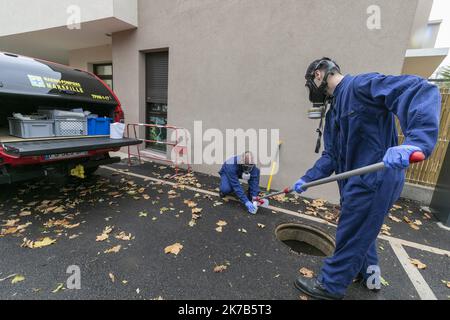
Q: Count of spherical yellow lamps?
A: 0